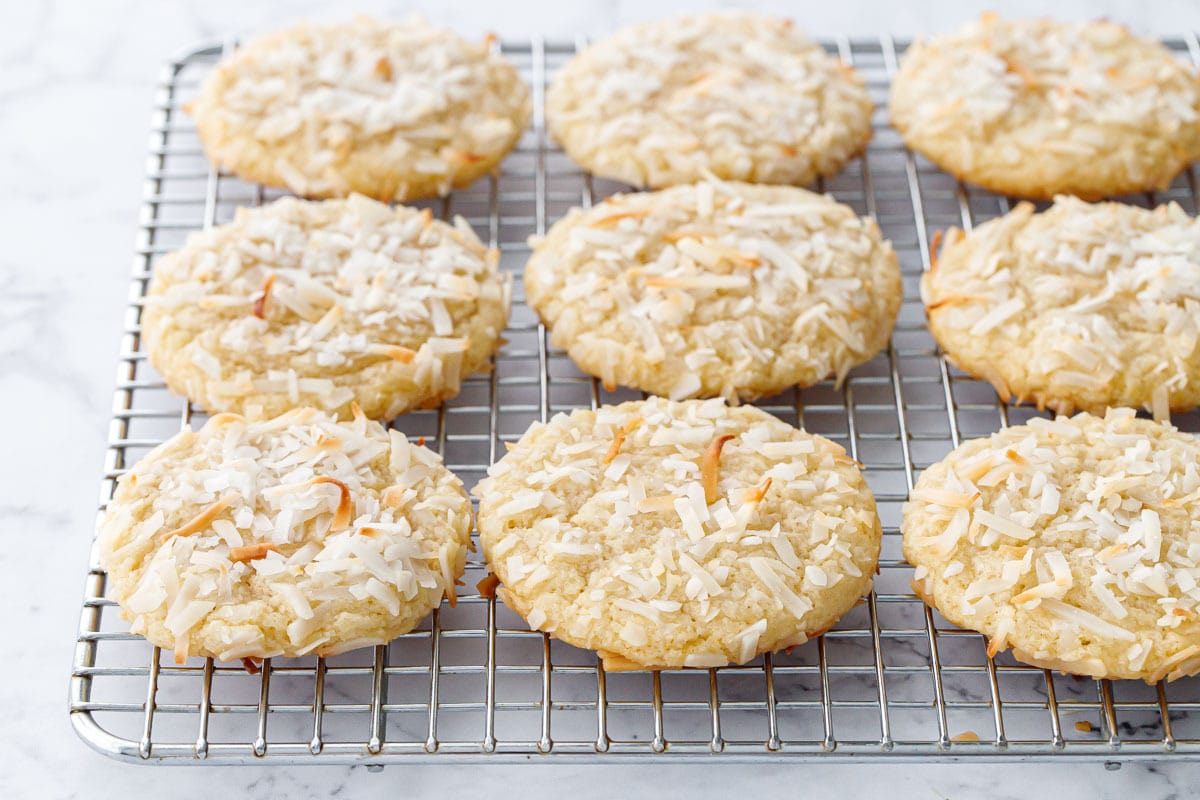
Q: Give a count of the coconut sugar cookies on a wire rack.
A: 9